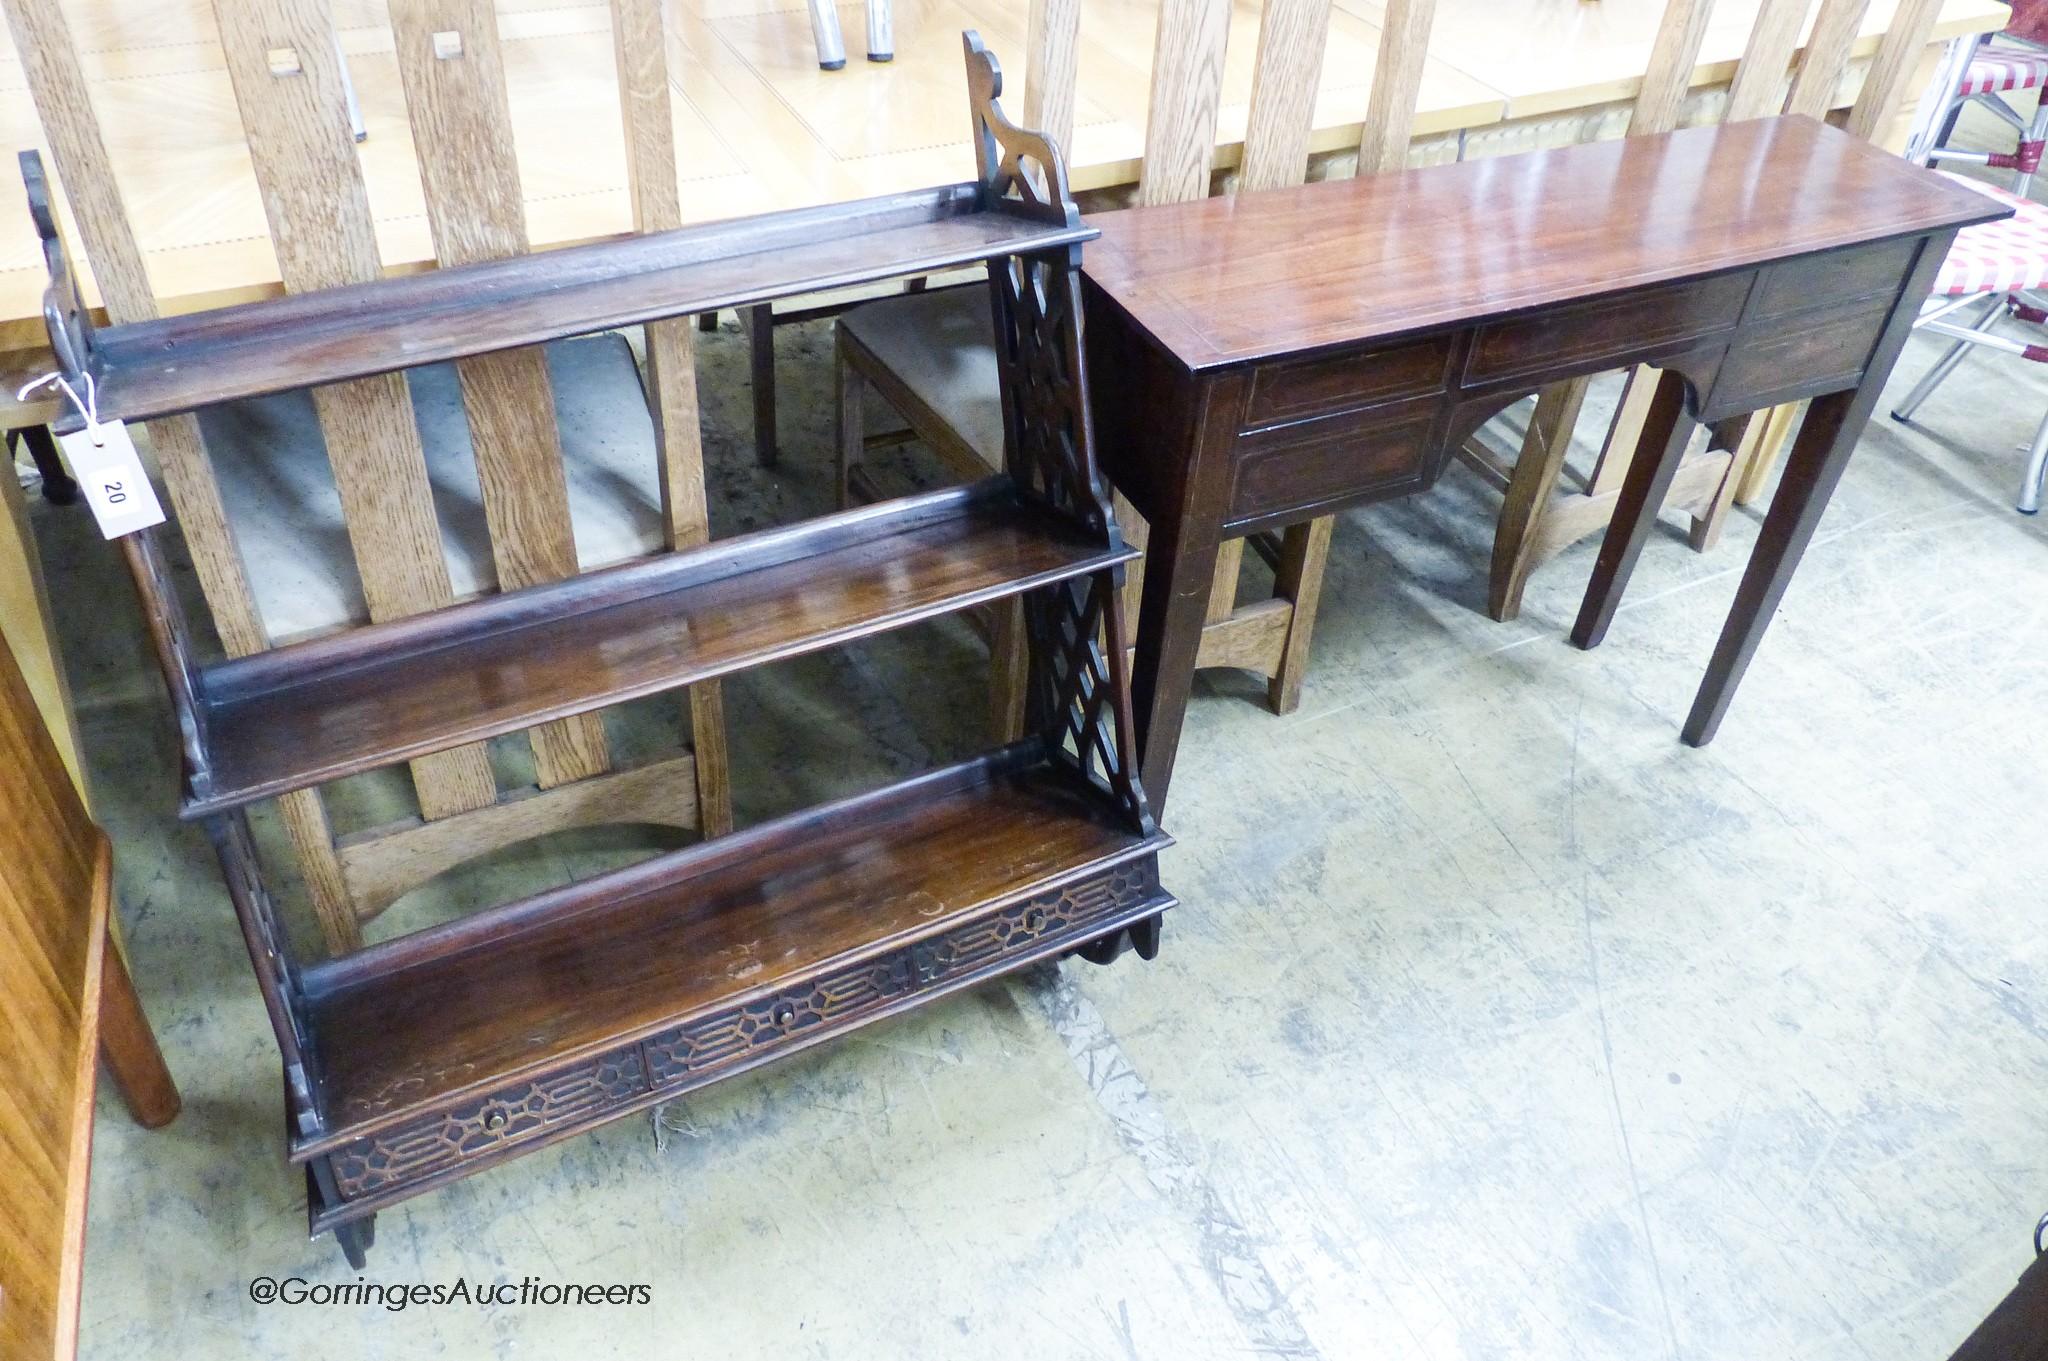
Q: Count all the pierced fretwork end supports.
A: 2